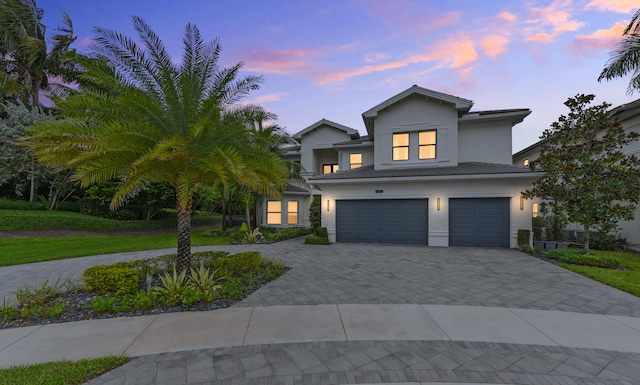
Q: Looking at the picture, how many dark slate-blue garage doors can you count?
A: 2